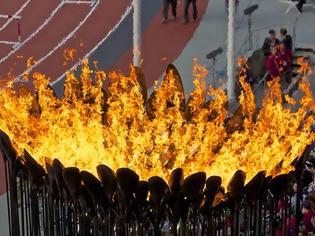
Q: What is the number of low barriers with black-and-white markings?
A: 1